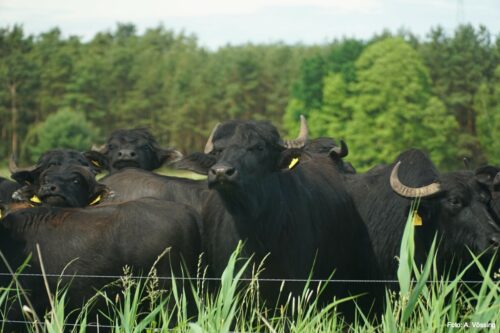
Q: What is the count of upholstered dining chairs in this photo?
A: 0